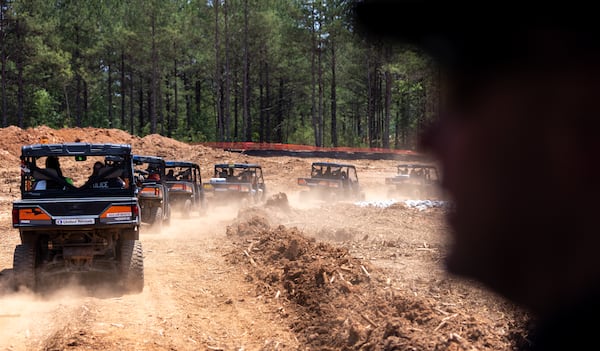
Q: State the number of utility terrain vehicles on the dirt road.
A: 6